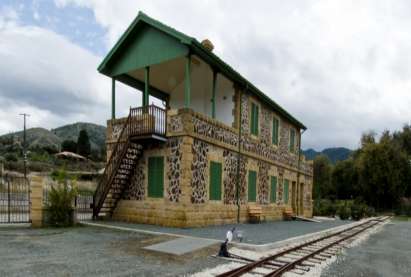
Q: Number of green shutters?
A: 8